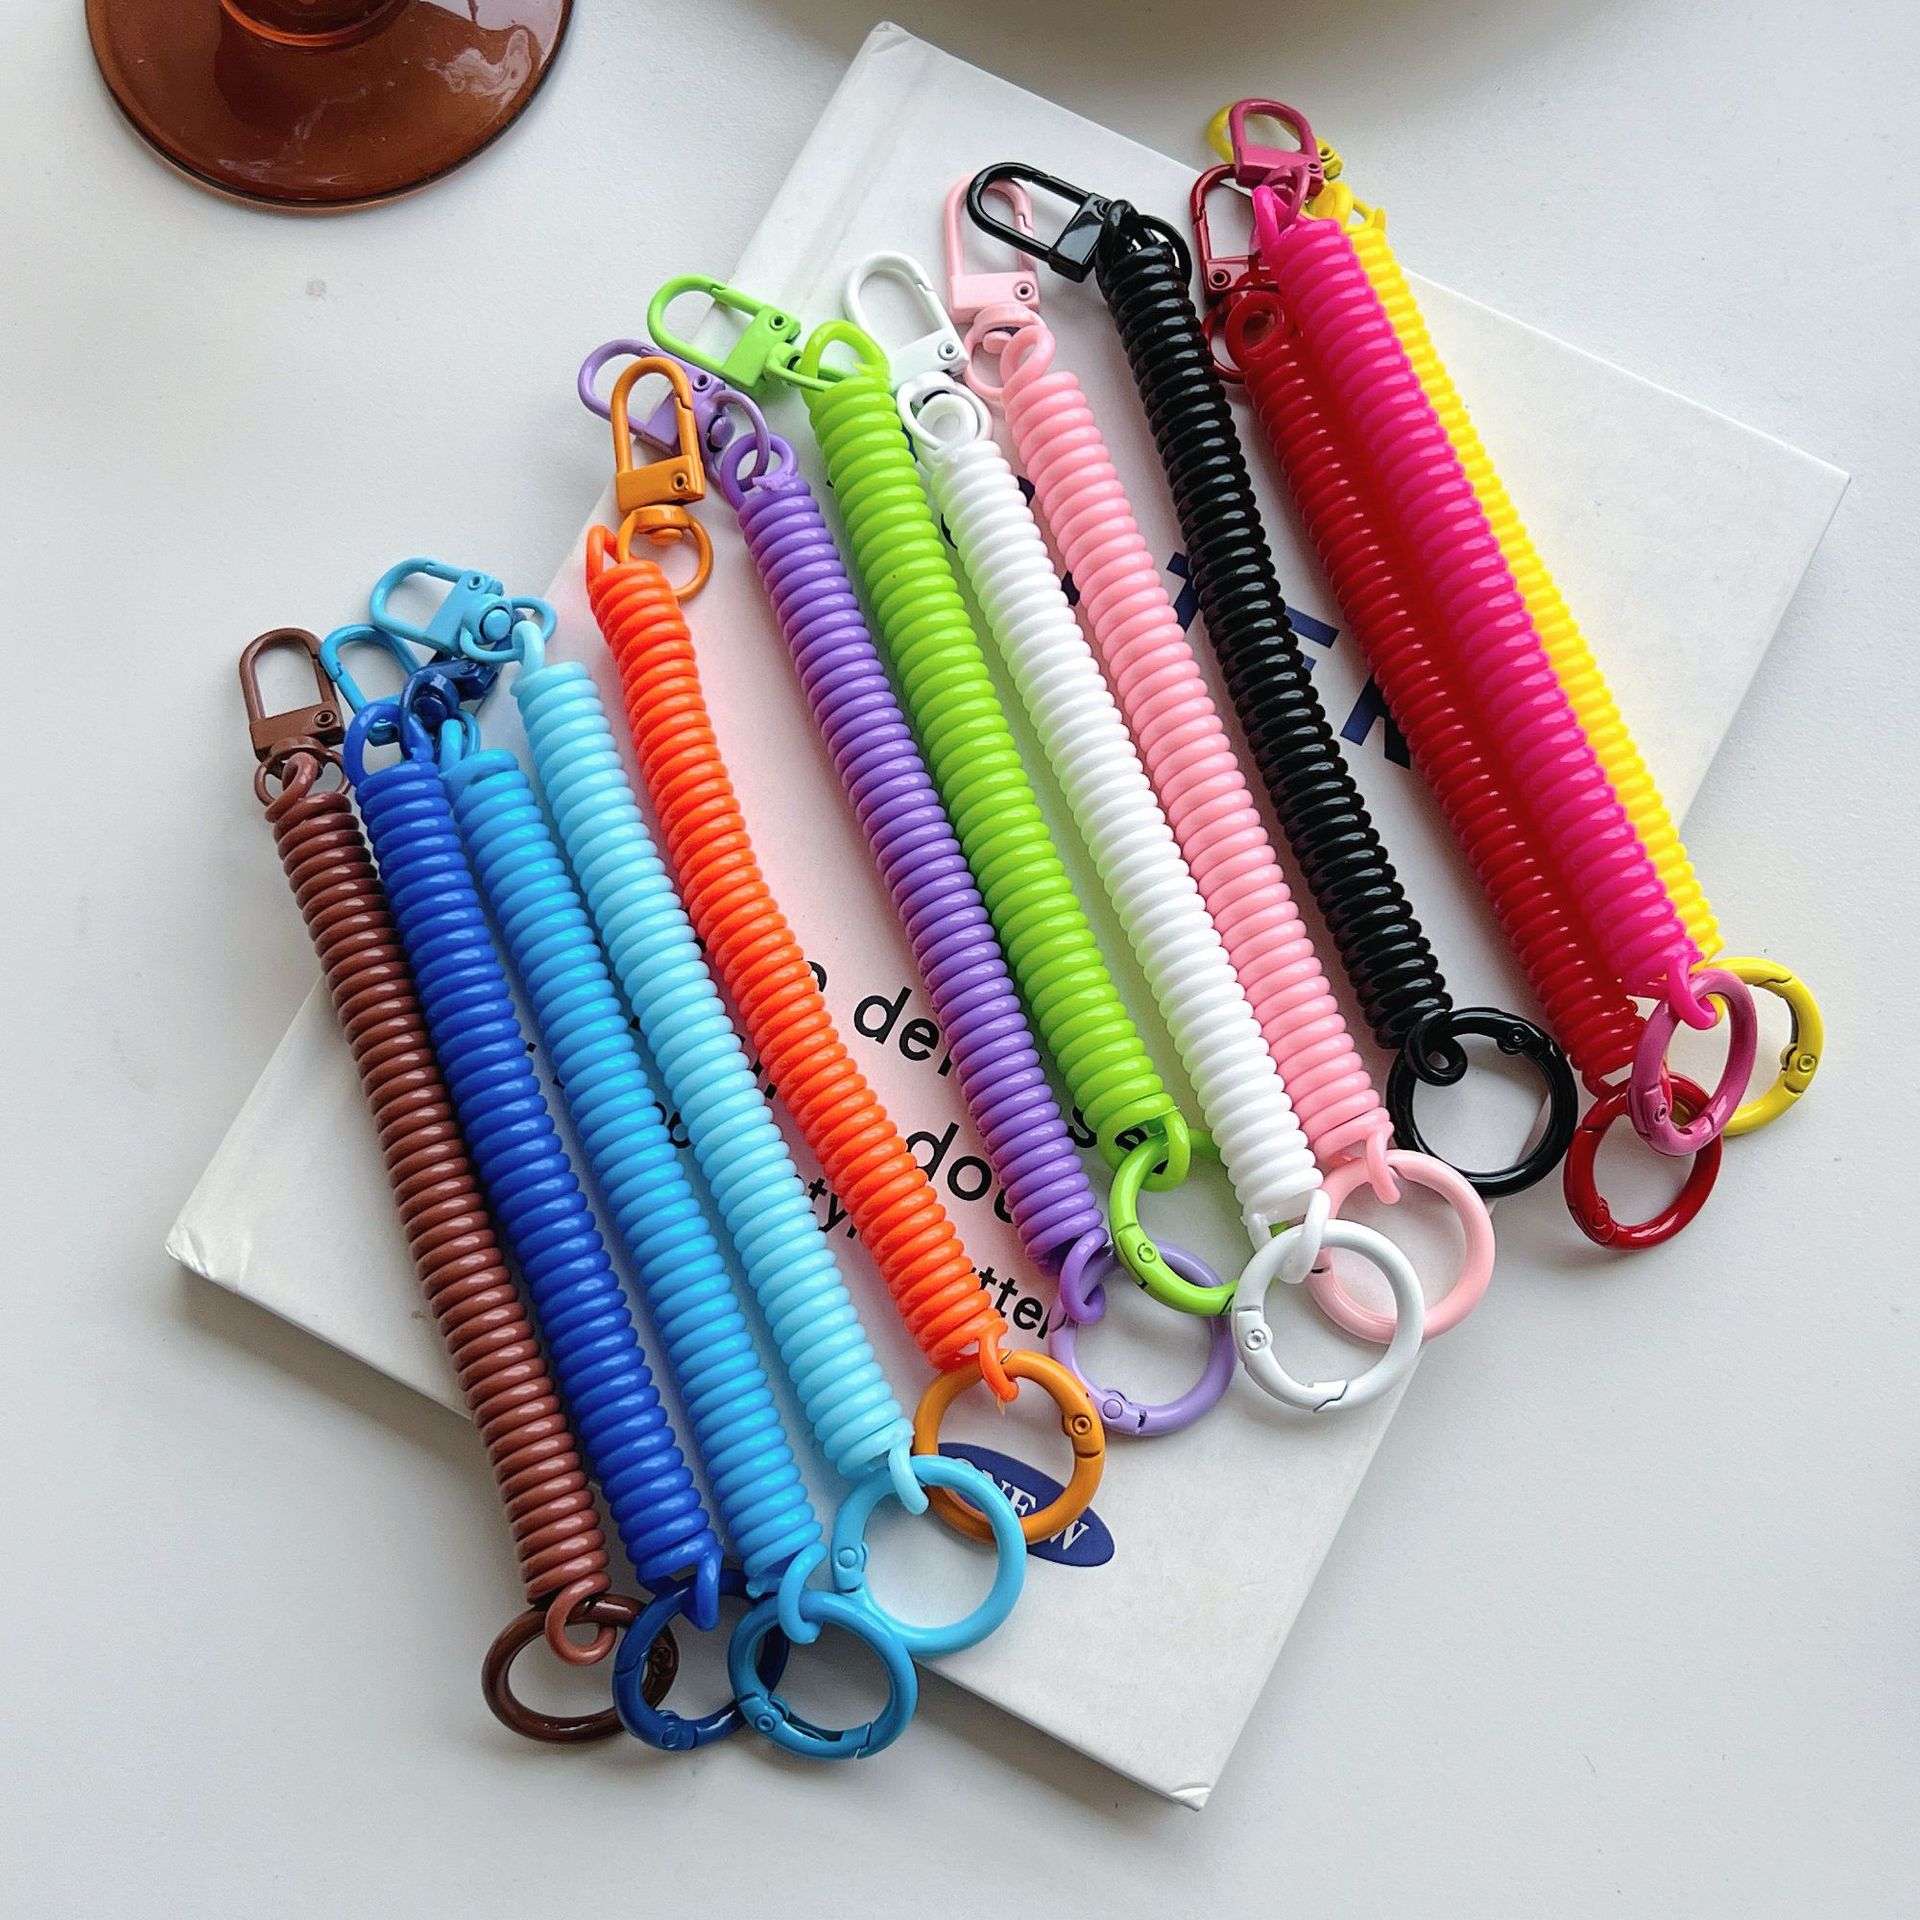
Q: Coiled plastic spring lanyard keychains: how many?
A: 13